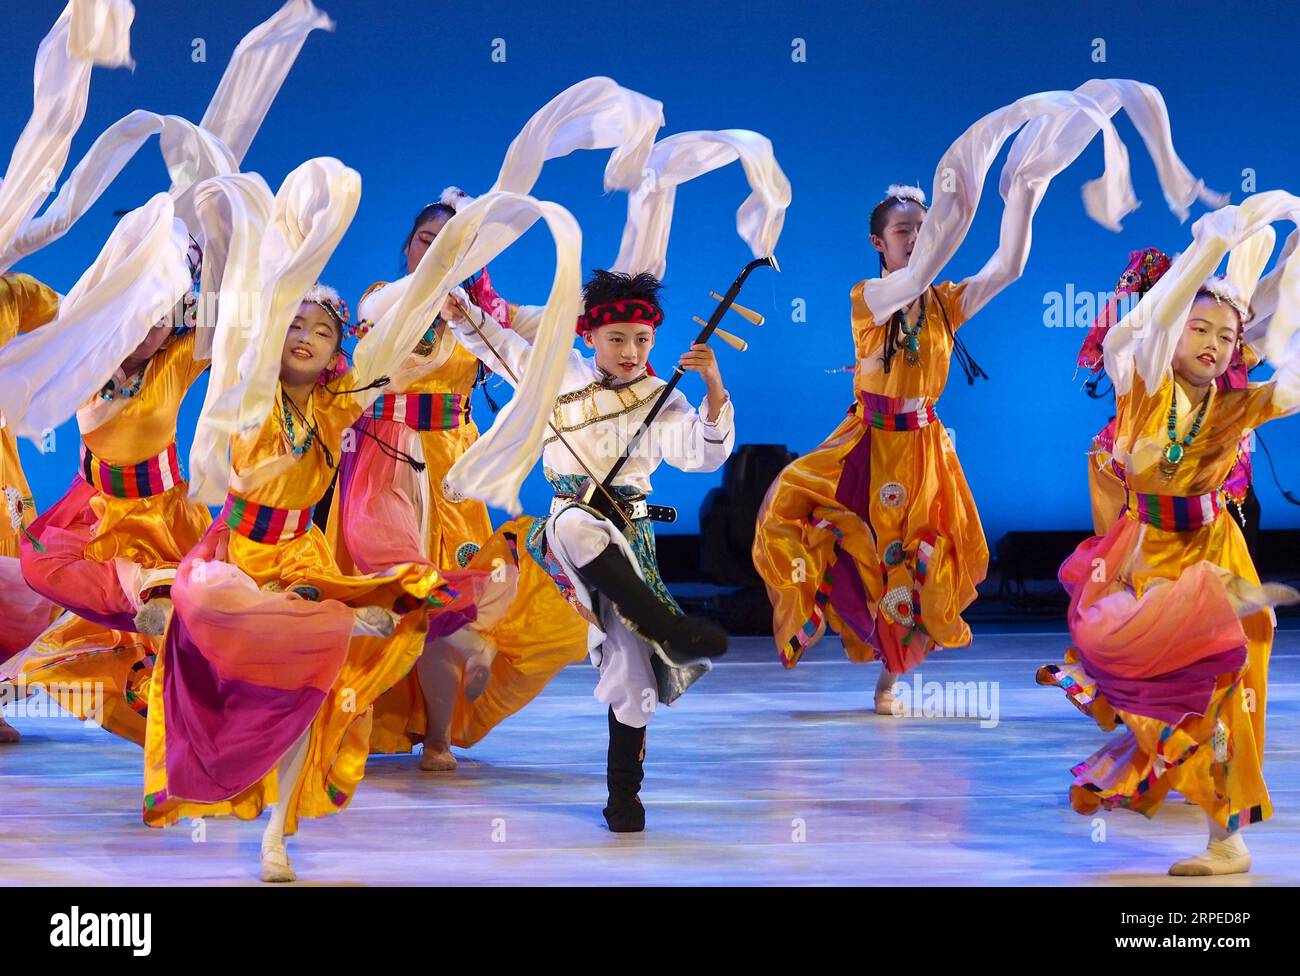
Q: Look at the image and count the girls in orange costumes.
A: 7